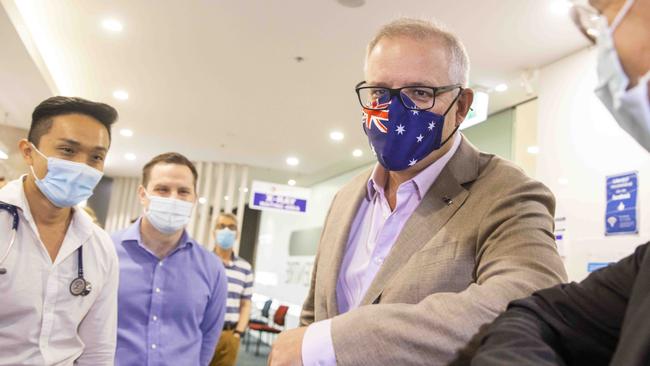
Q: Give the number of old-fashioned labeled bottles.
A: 0